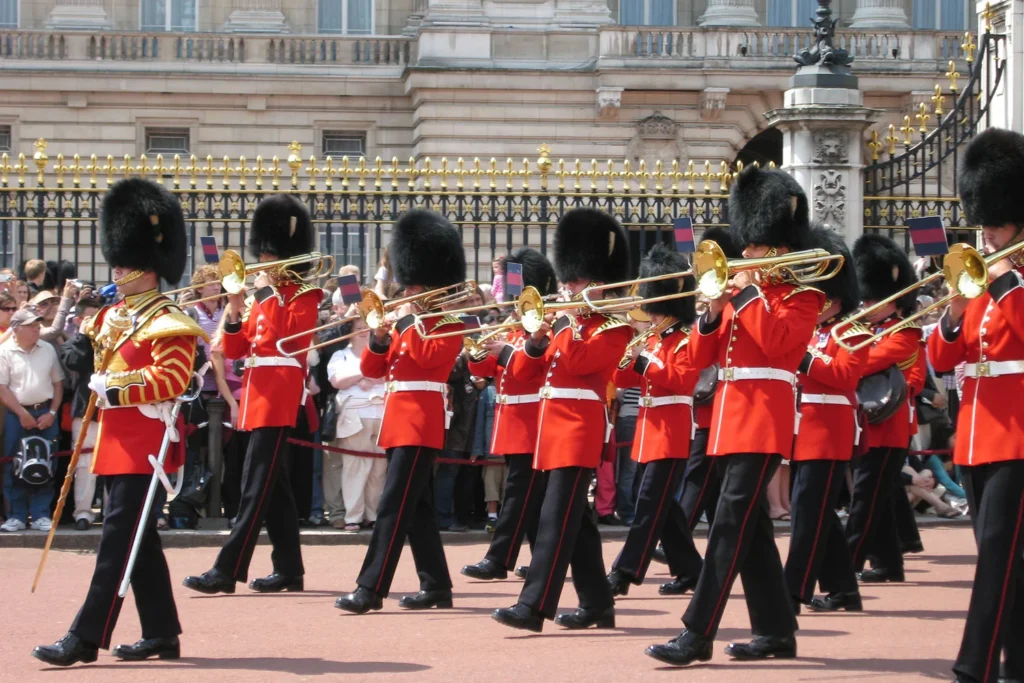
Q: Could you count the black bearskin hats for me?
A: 11